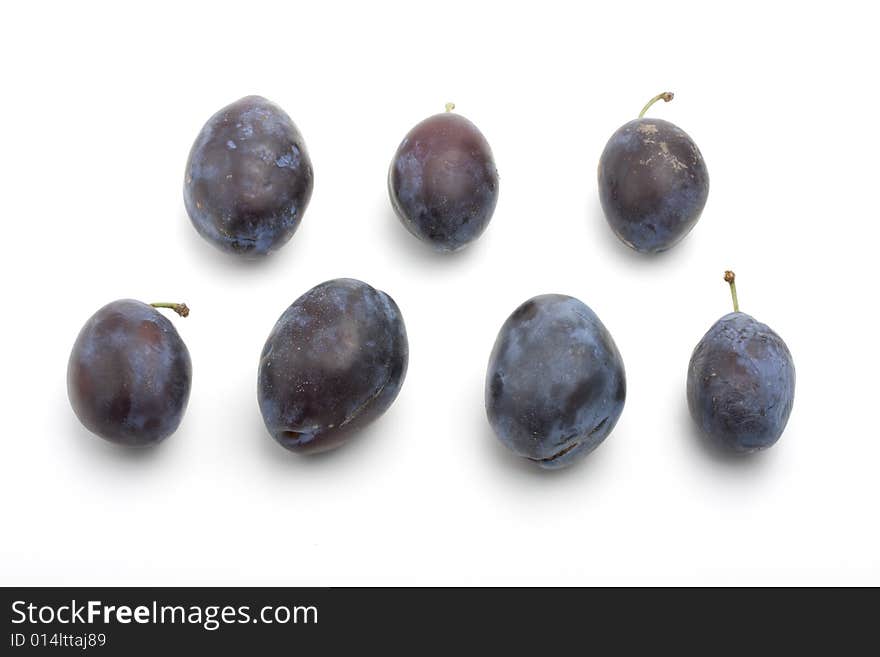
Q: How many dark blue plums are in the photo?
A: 7